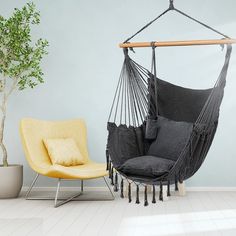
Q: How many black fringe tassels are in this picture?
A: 13